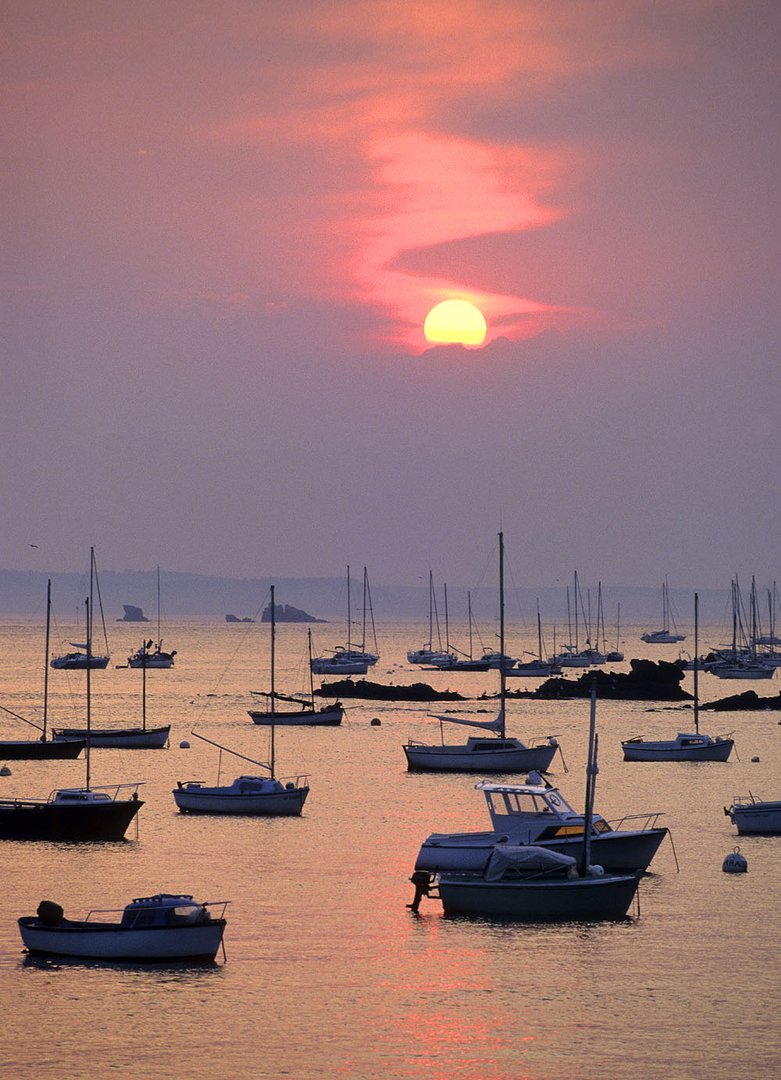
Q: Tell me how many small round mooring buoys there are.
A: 5